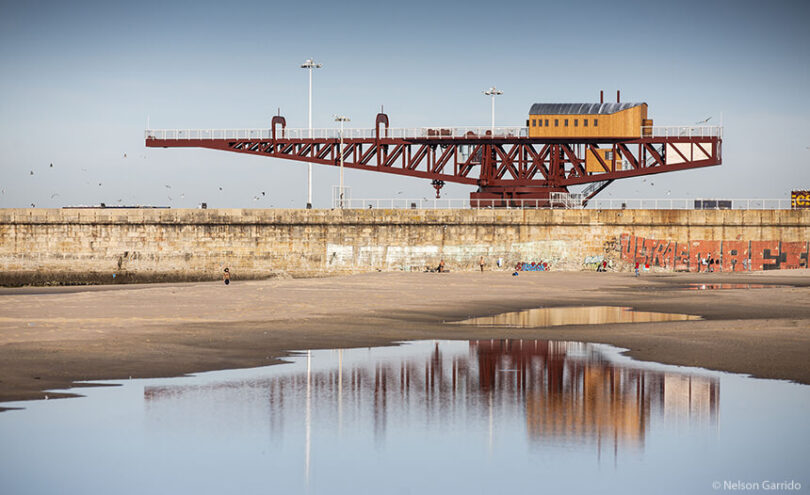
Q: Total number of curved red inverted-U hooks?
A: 2